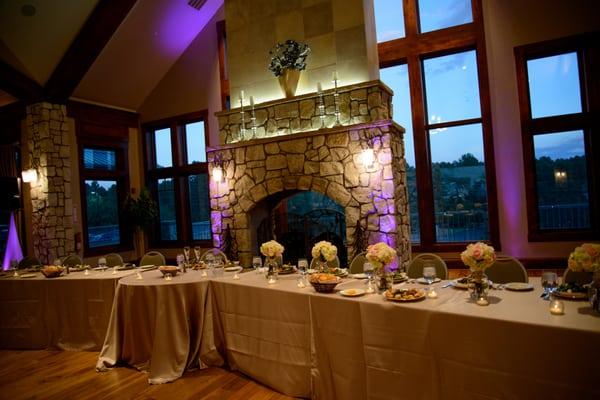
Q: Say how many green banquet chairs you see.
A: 11